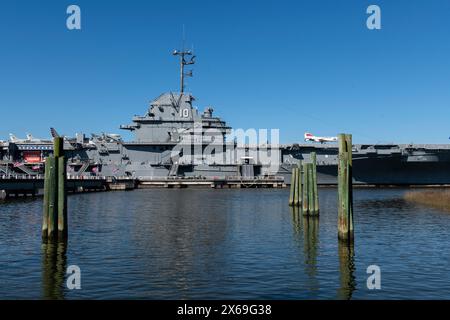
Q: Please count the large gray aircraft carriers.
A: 1